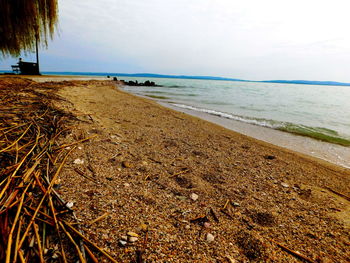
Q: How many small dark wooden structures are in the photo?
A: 1